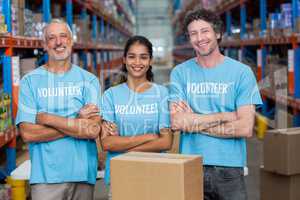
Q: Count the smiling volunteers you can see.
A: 3